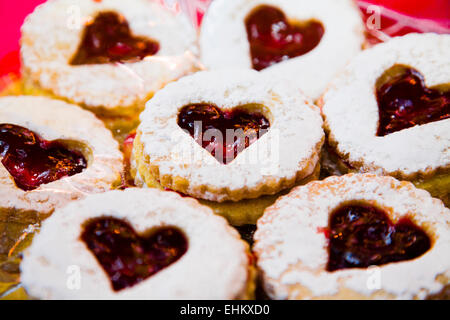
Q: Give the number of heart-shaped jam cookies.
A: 7